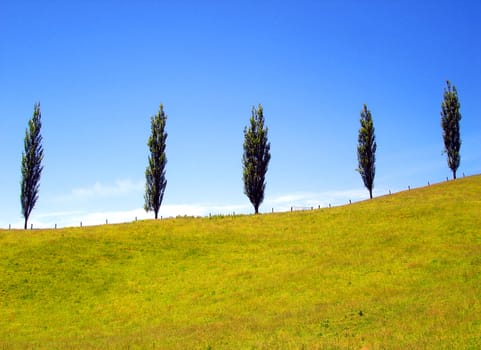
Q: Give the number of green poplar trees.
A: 5